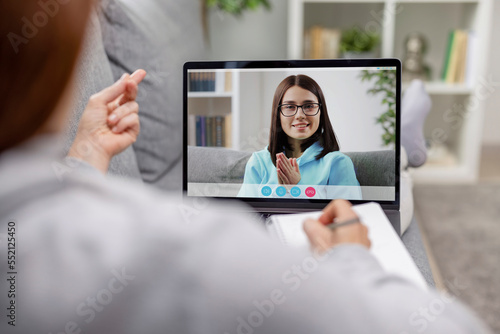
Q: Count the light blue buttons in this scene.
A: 3